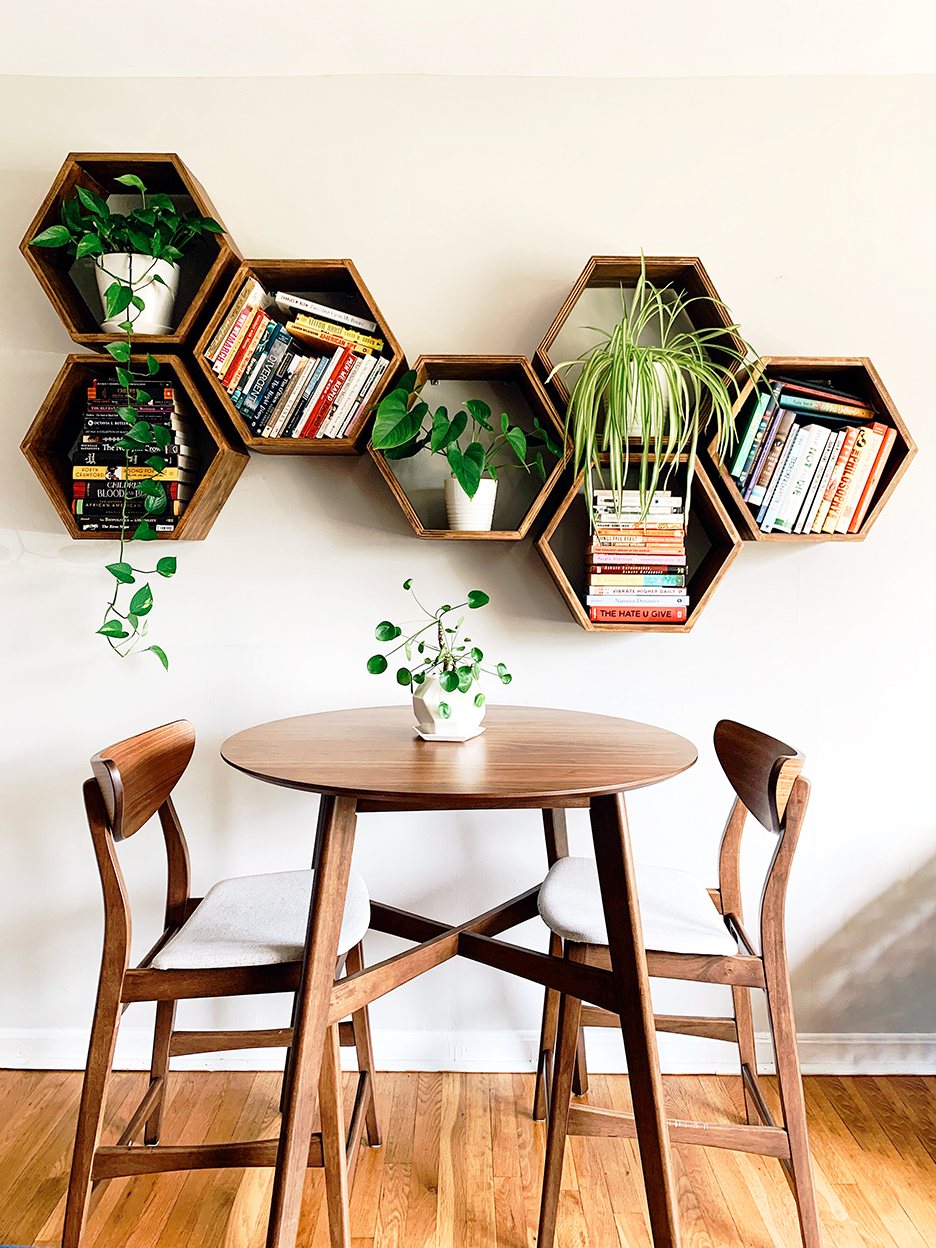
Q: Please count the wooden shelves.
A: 7